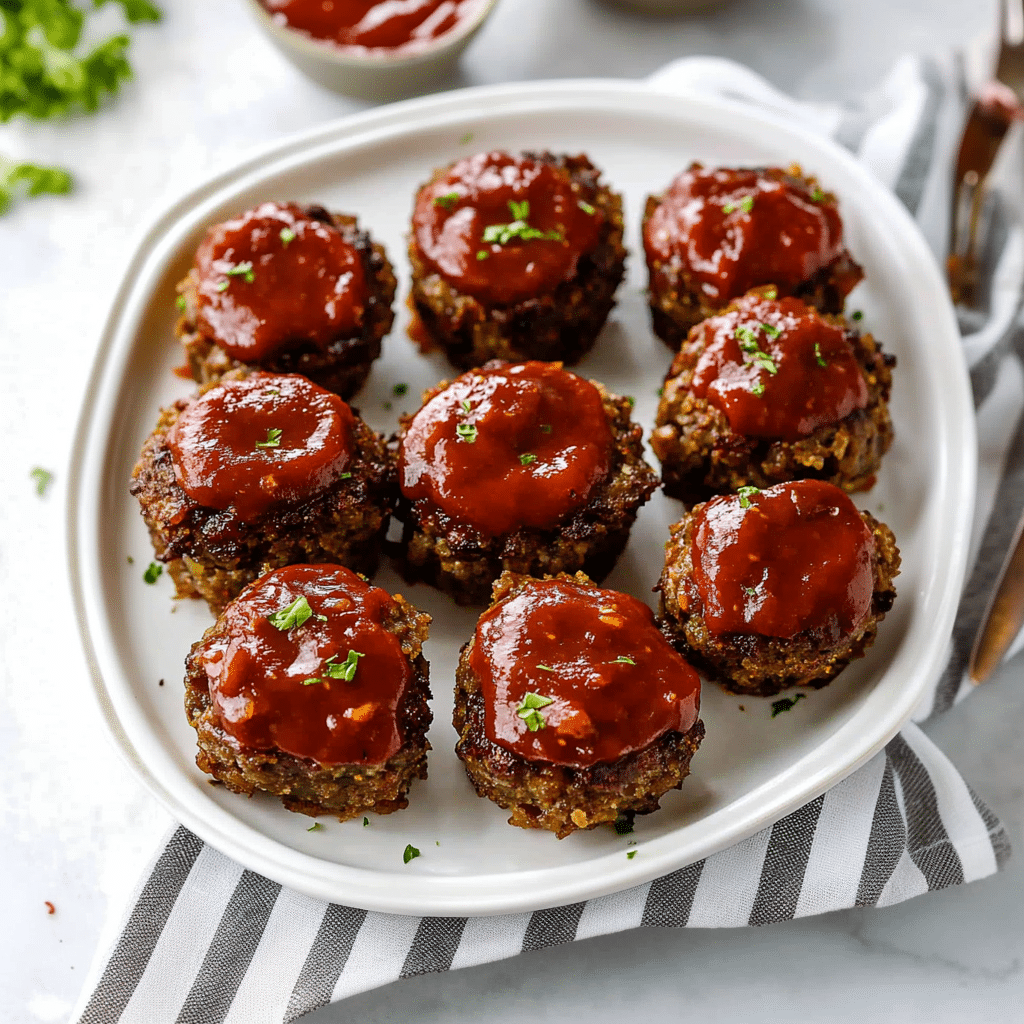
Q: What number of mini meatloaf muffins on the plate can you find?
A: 9